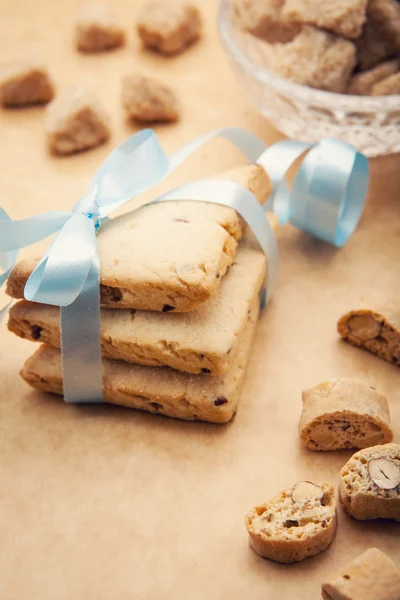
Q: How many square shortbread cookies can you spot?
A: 3